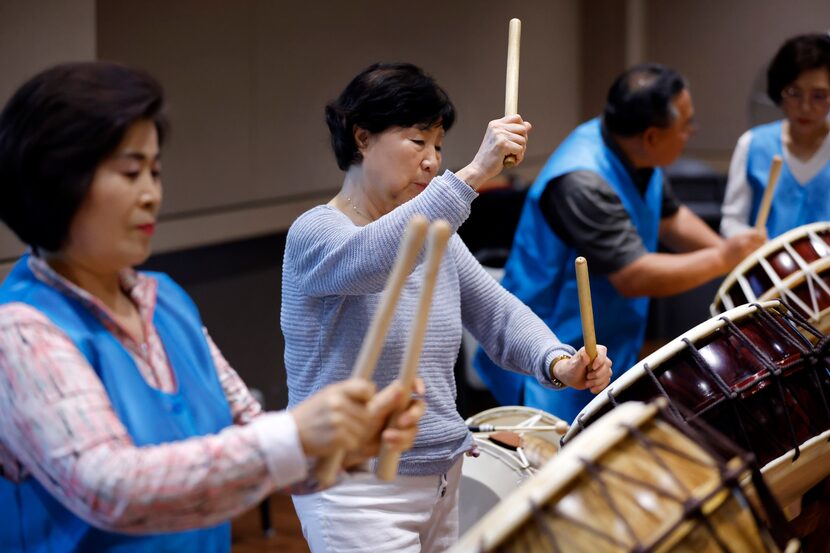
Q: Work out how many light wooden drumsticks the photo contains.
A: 5